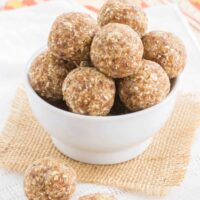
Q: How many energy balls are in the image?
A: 9